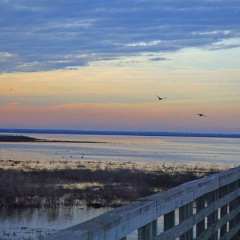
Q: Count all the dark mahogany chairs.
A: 0